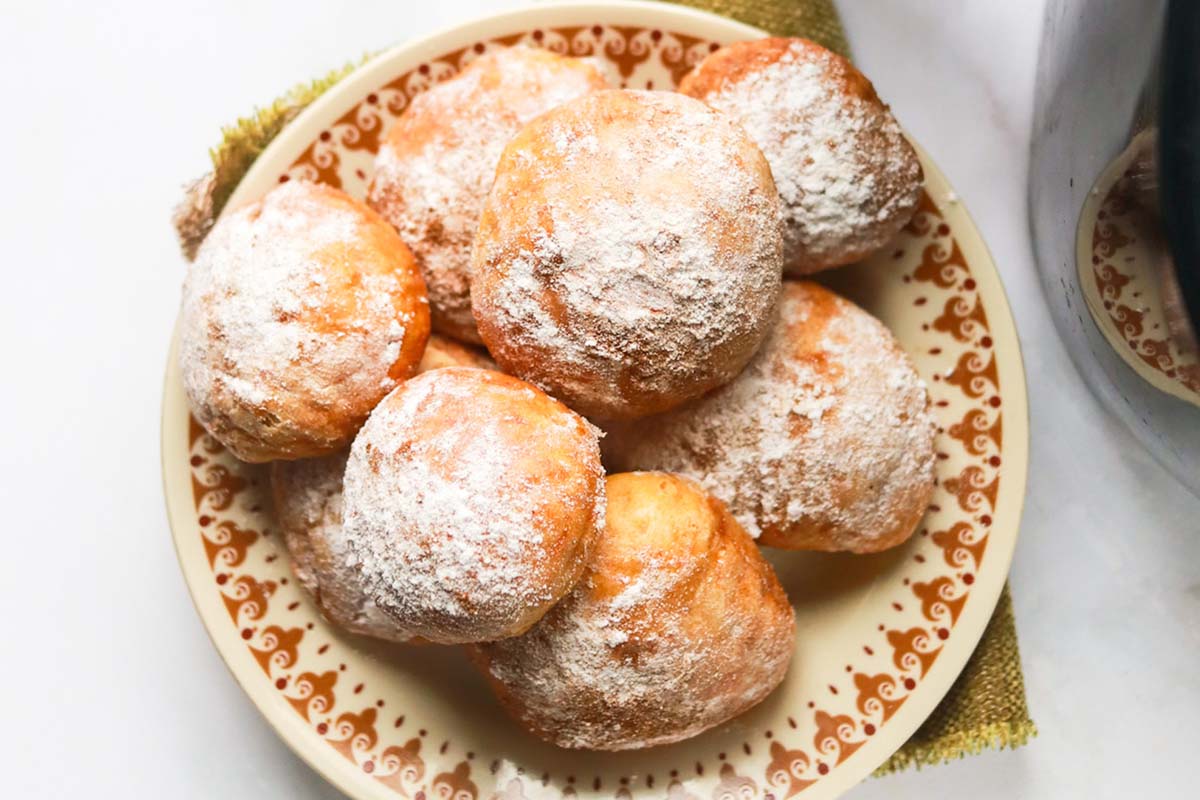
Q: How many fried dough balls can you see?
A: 8